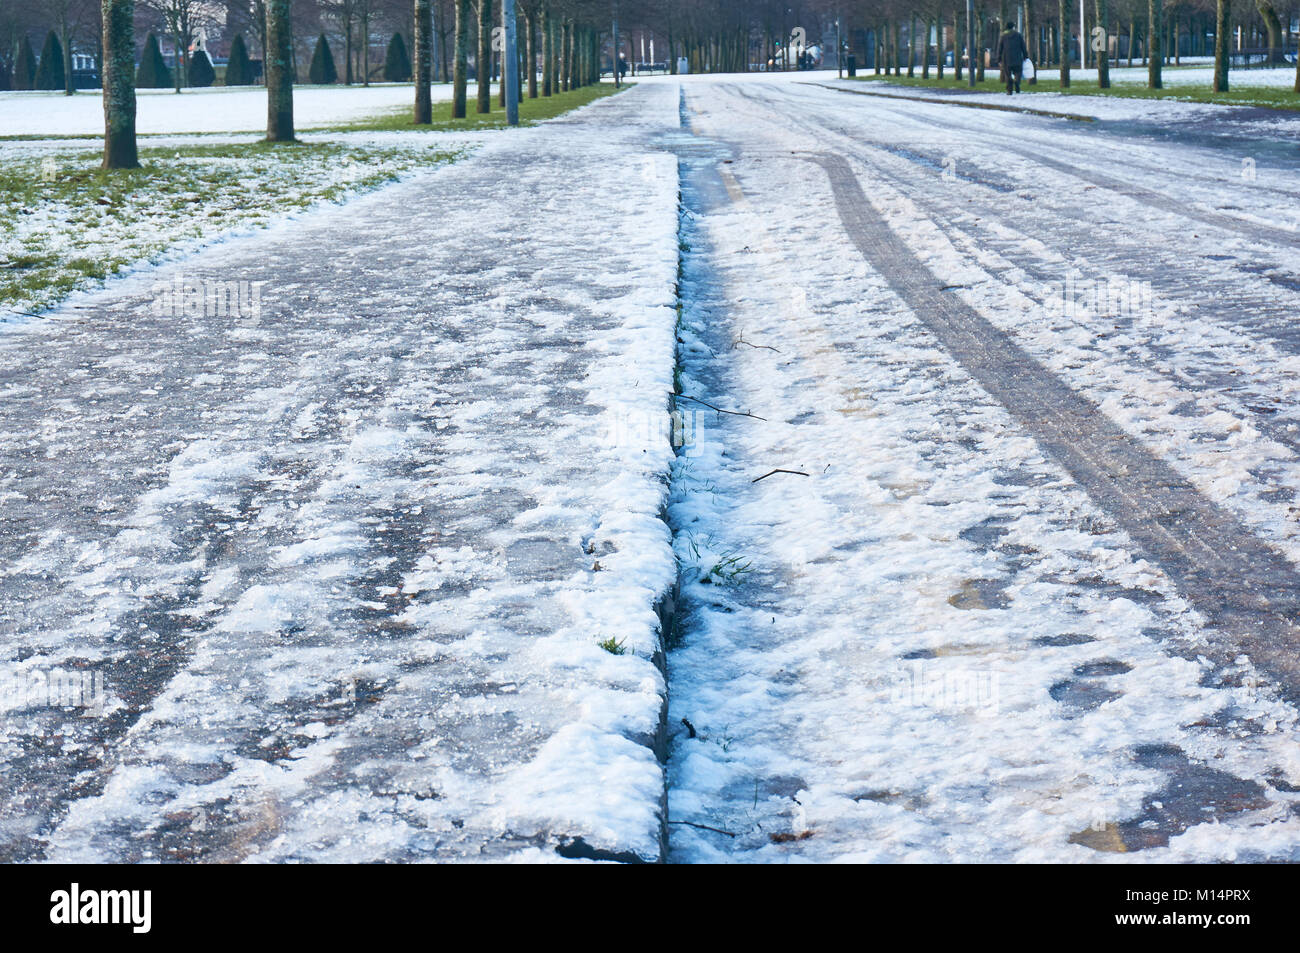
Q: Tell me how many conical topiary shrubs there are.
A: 7